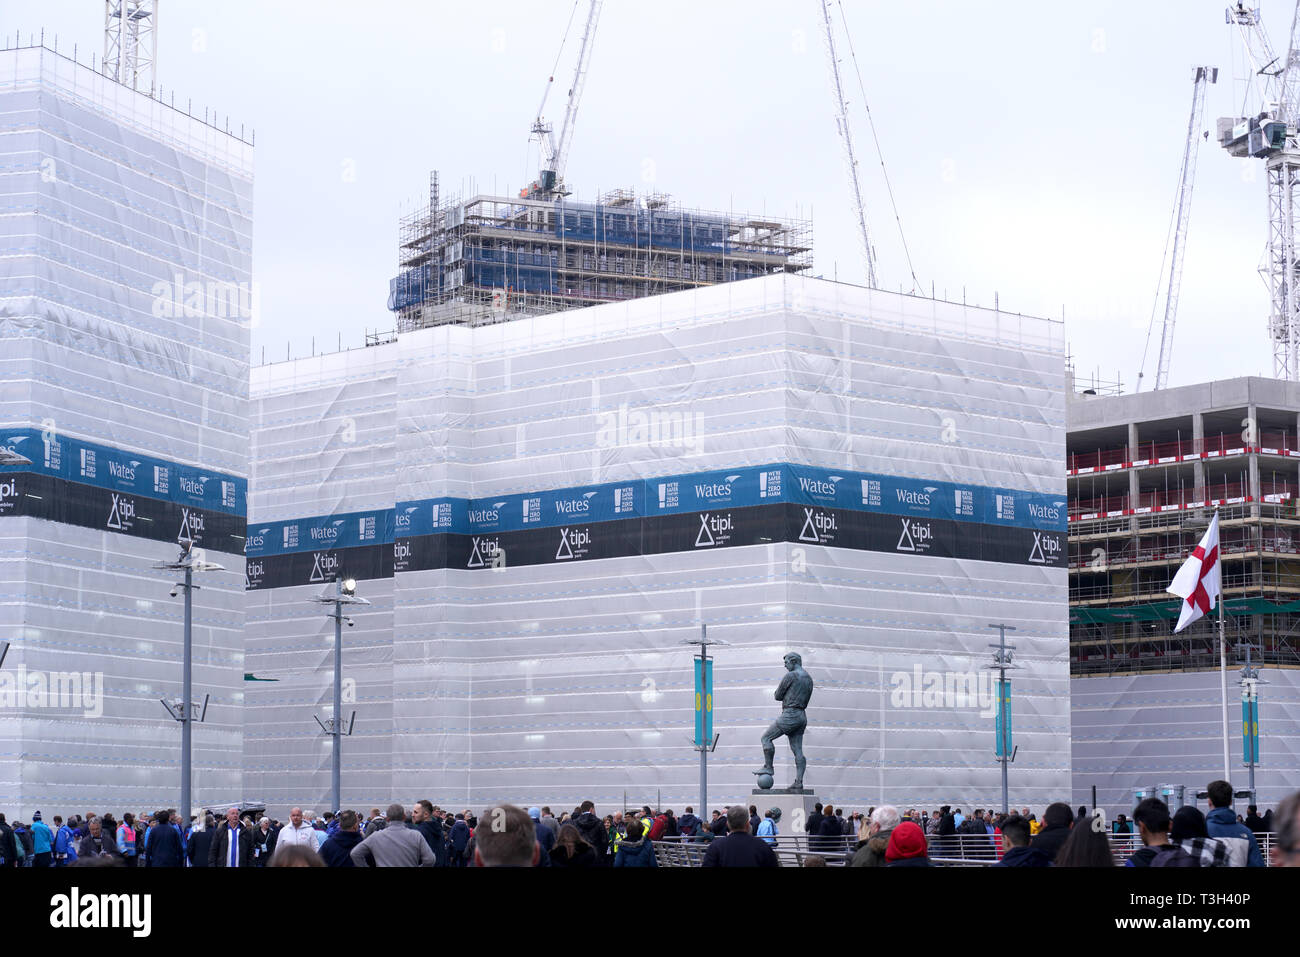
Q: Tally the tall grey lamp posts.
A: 5